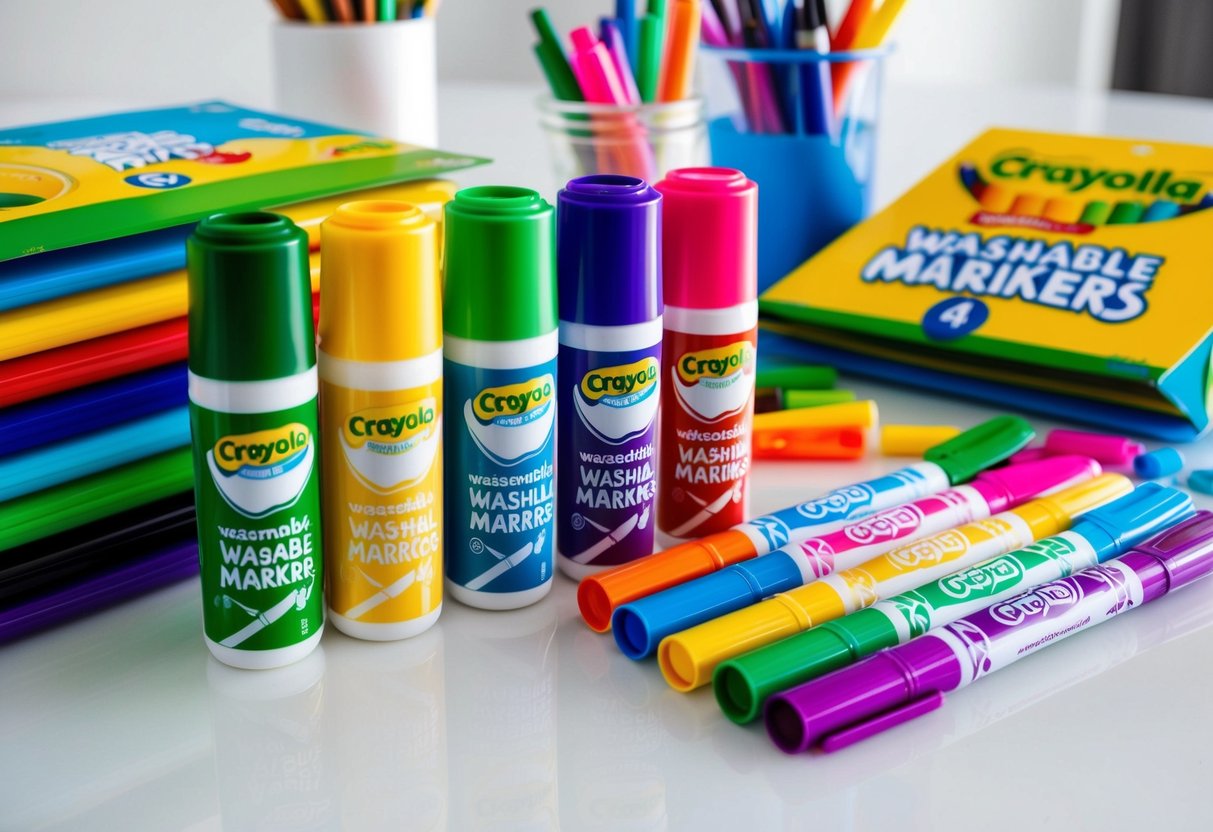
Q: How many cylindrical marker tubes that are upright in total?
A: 5